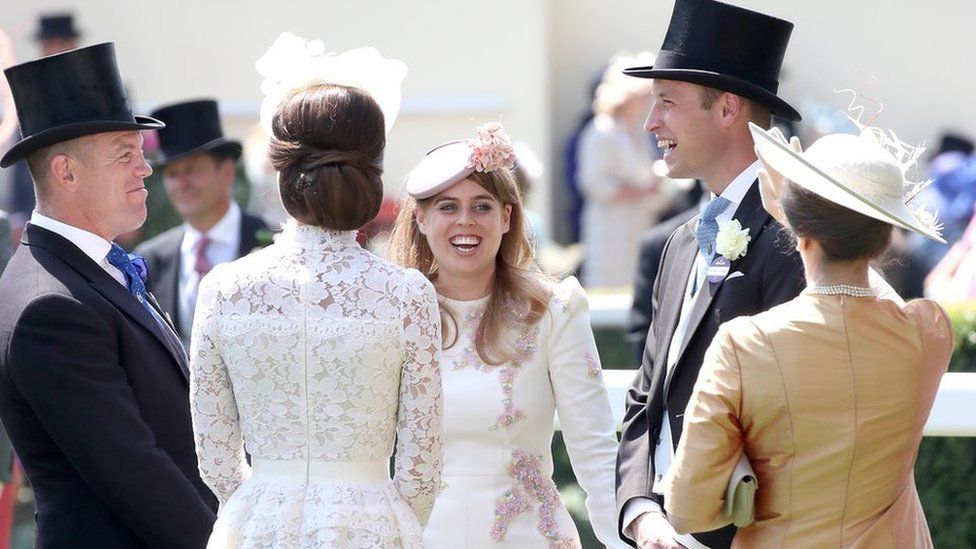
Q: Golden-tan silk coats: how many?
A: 1